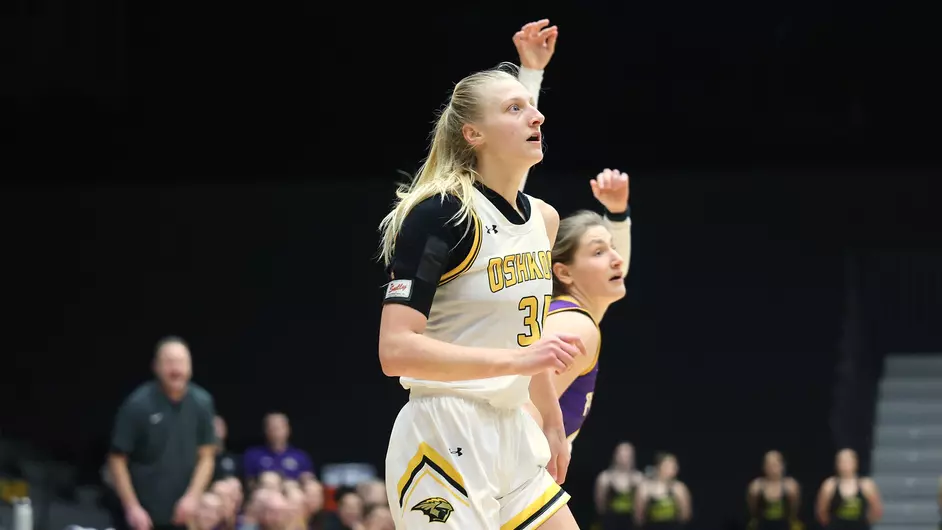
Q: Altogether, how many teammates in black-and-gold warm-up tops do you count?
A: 4